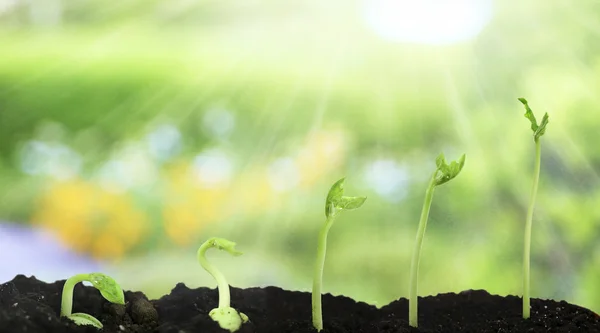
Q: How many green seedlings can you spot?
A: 5